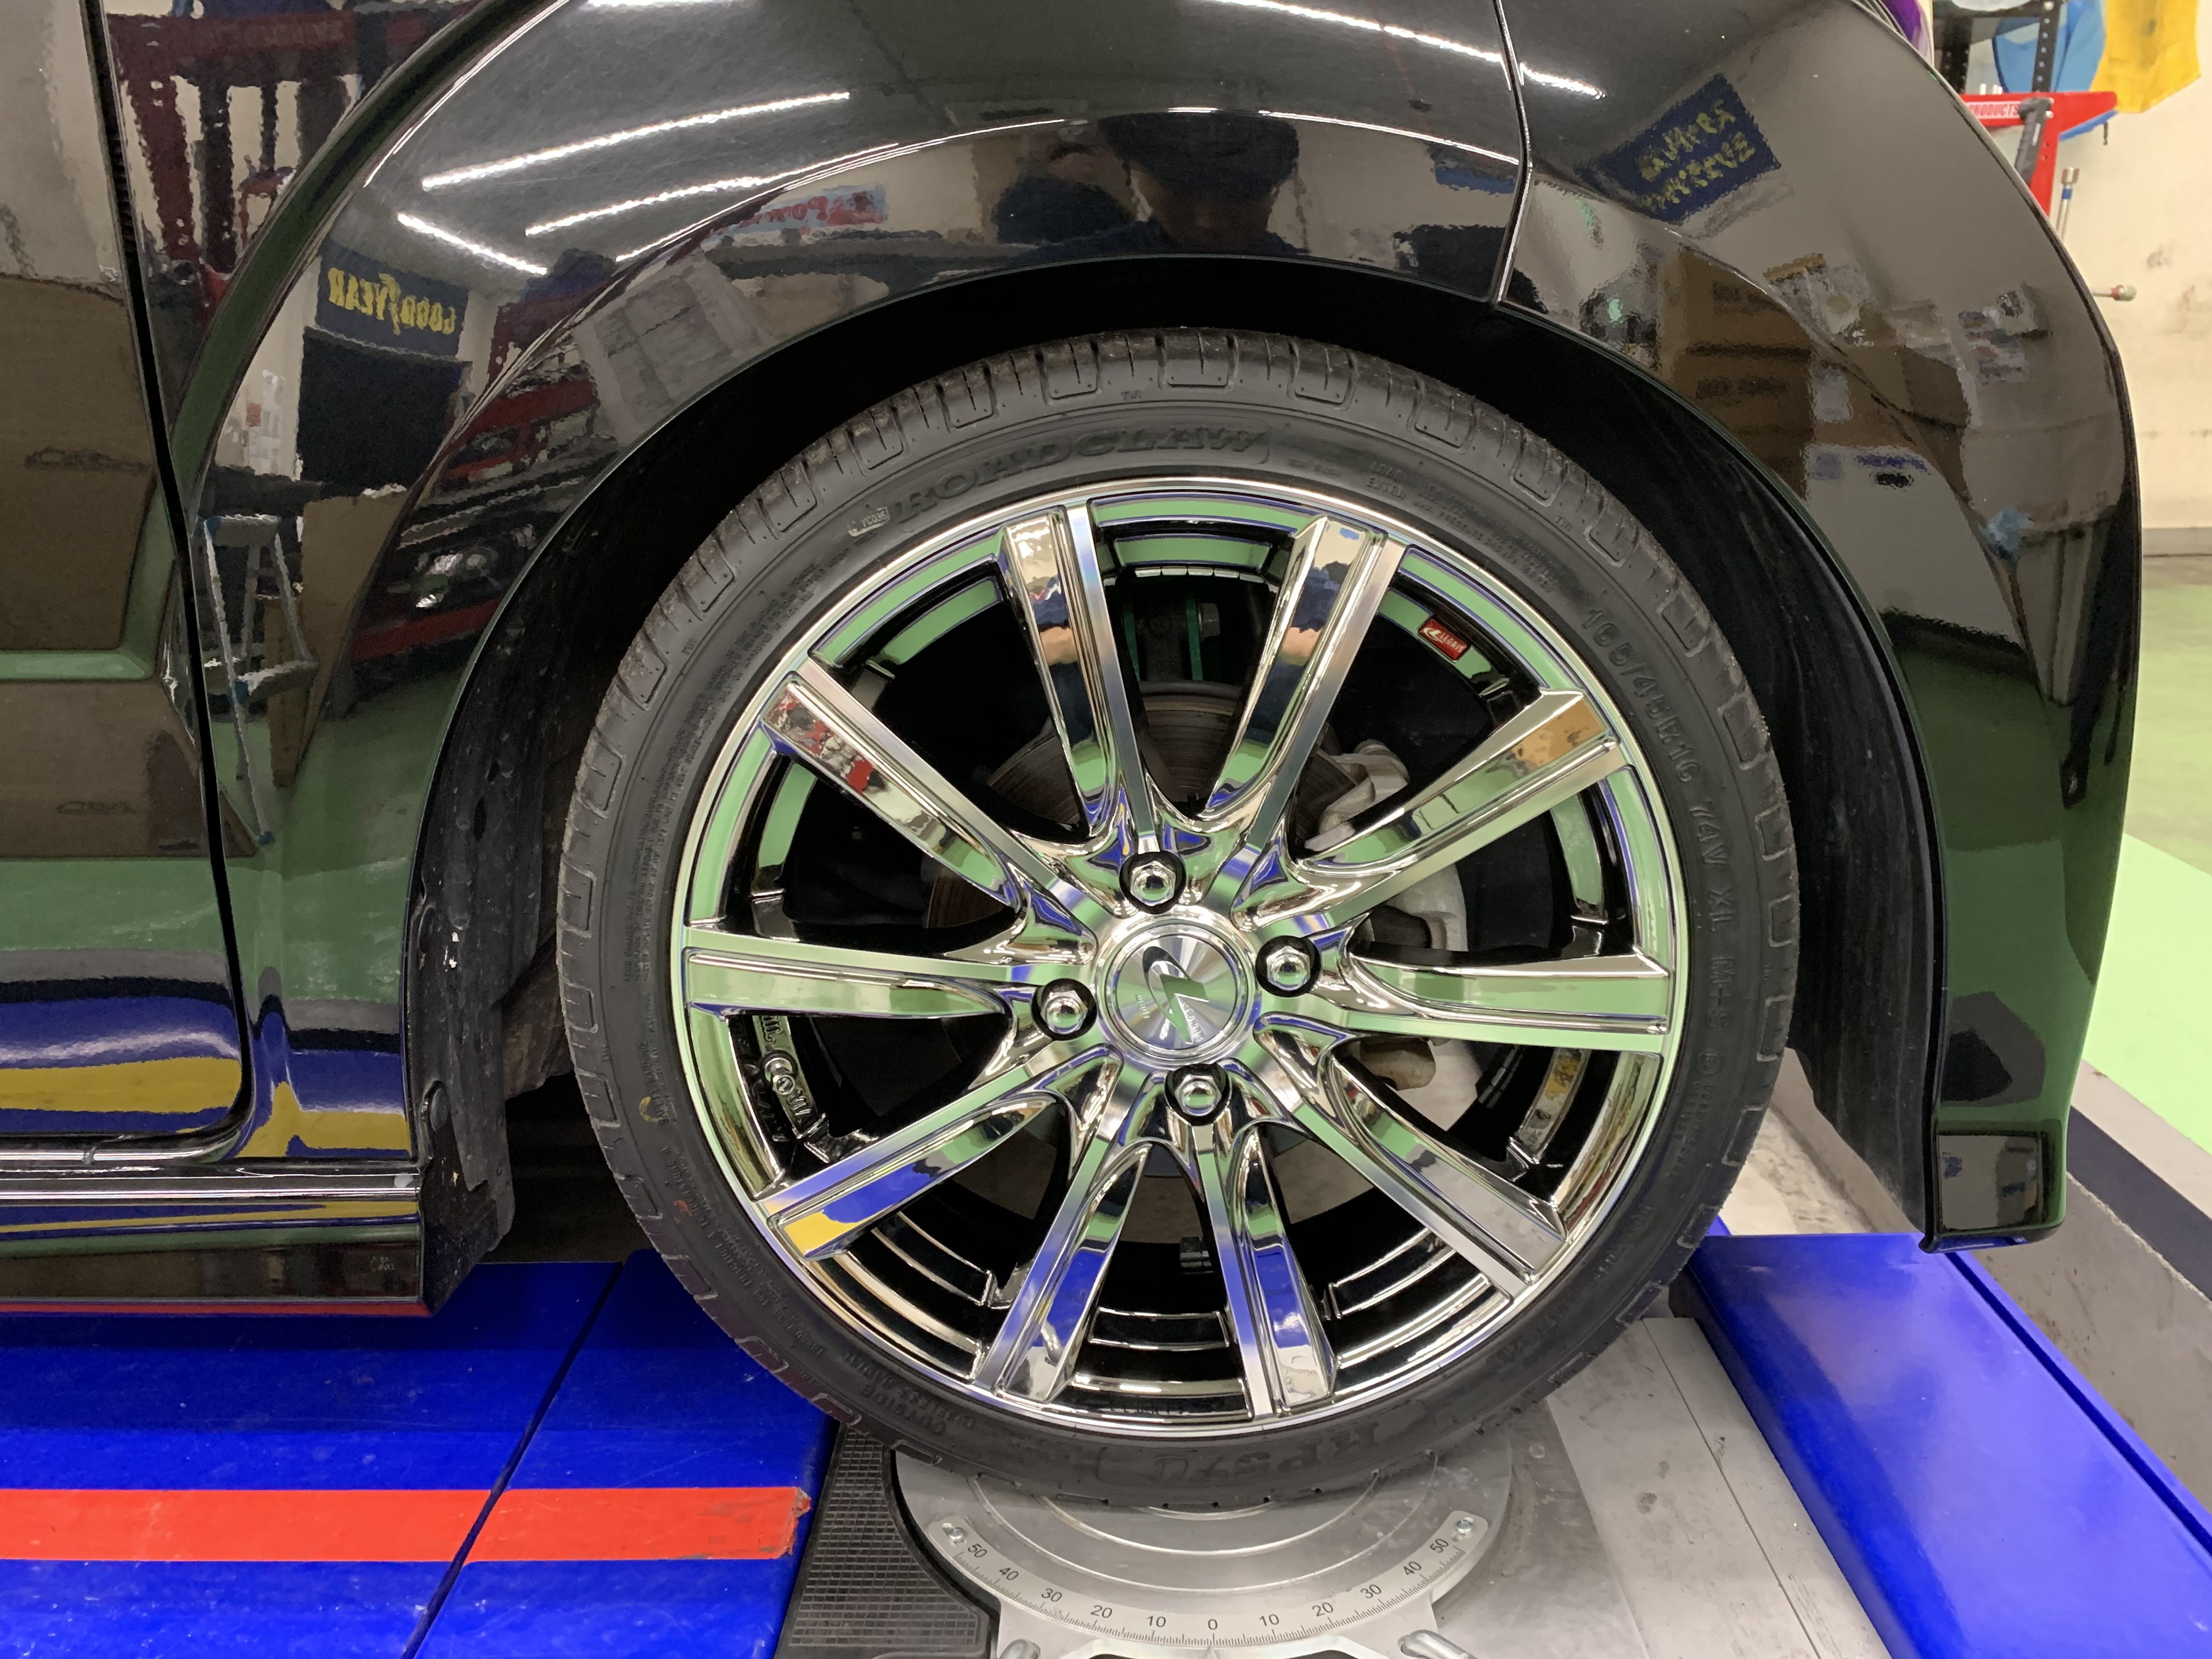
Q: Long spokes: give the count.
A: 10